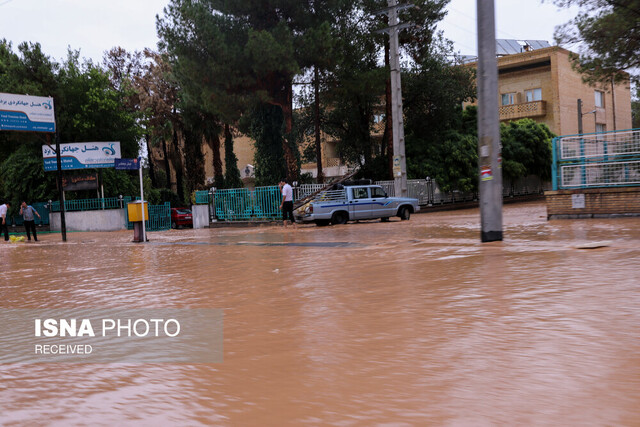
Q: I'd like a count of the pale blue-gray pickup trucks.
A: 1